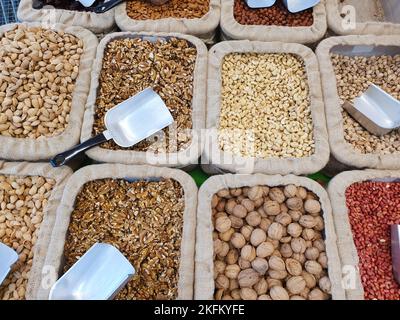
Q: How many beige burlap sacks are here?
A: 12